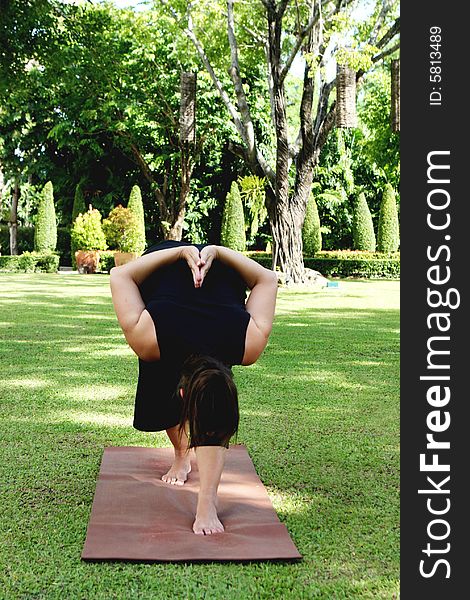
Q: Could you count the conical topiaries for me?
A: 7